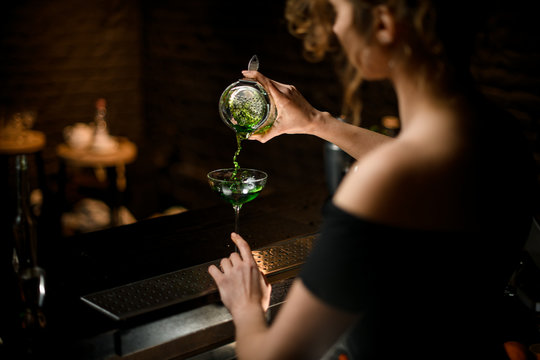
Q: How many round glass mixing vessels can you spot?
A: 1